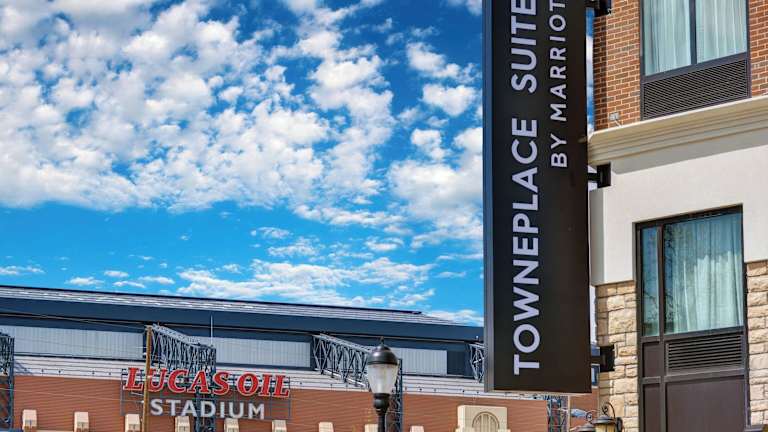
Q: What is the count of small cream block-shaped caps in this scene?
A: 9